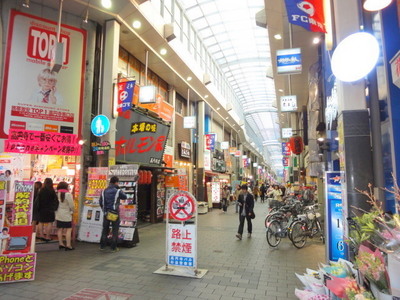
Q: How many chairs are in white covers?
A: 0